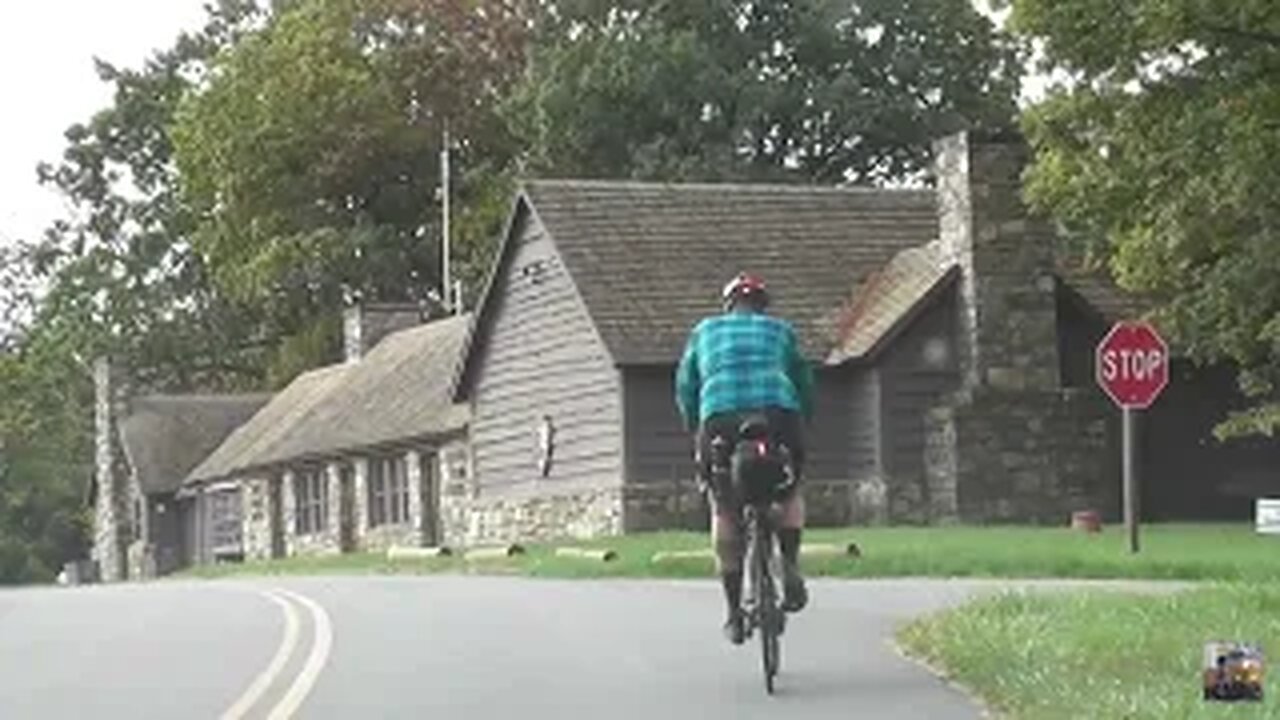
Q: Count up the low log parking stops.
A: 5